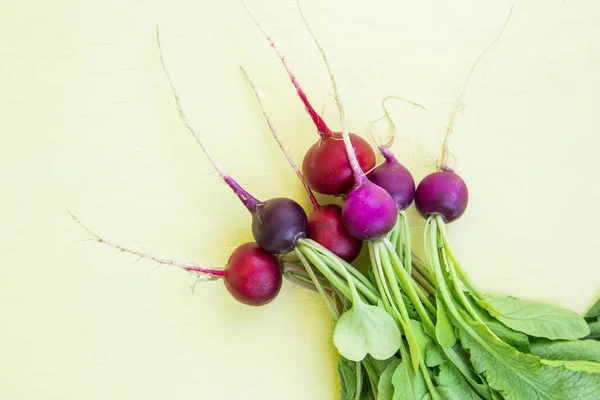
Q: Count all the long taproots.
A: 7